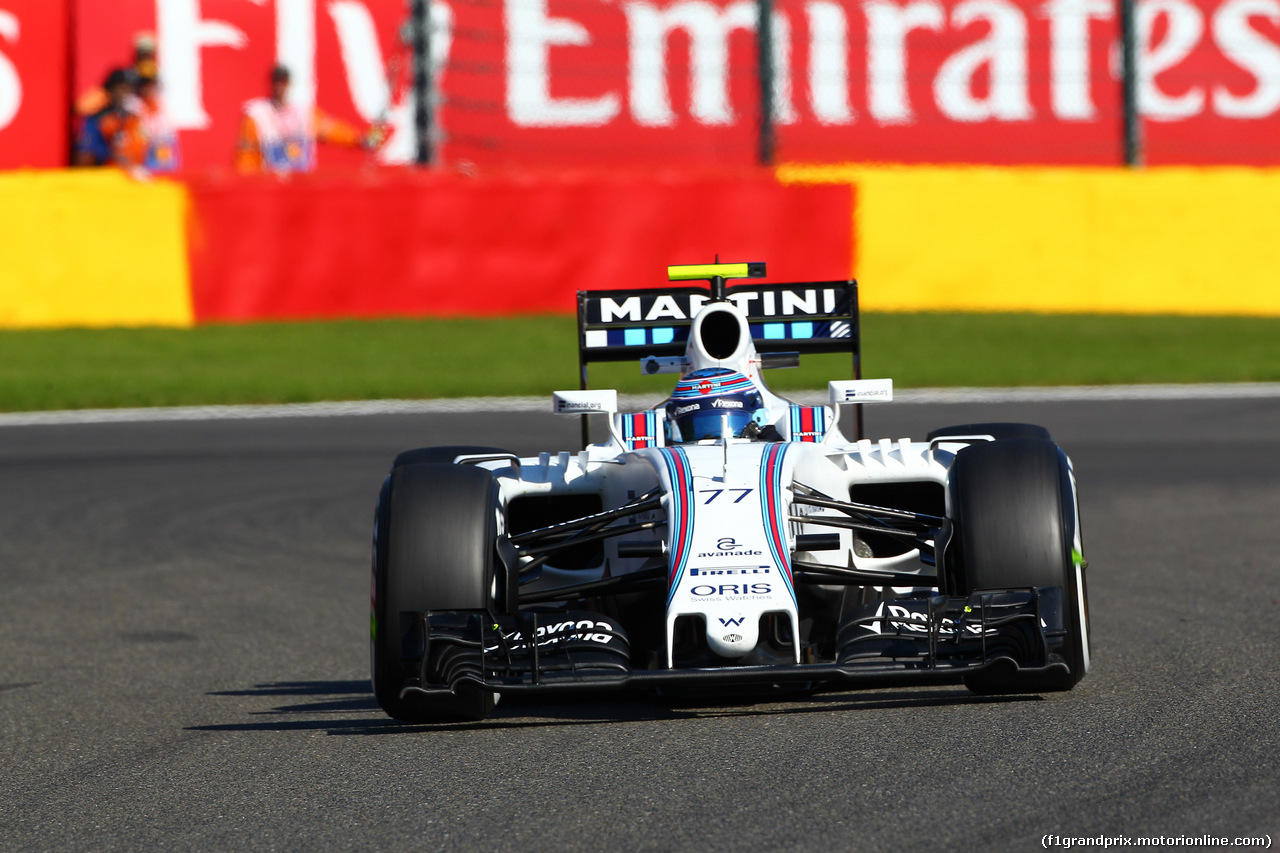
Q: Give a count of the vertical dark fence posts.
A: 3